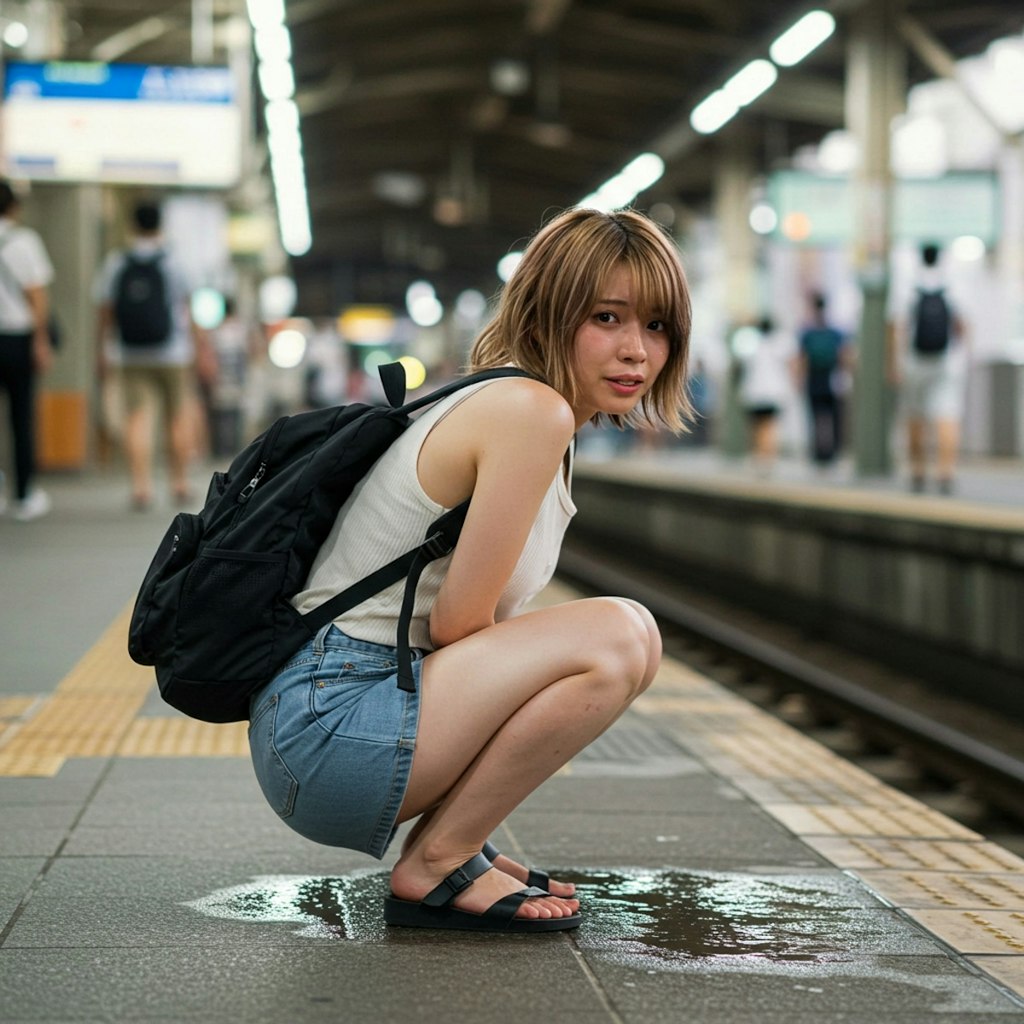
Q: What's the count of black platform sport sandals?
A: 2